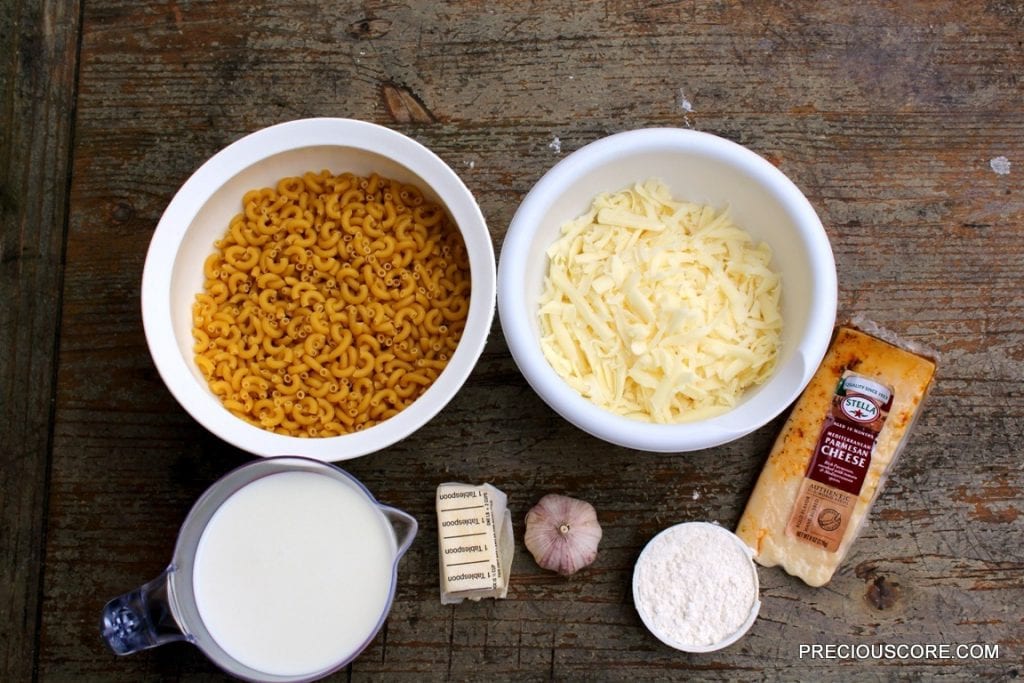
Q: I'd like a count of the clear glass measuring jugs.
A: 1